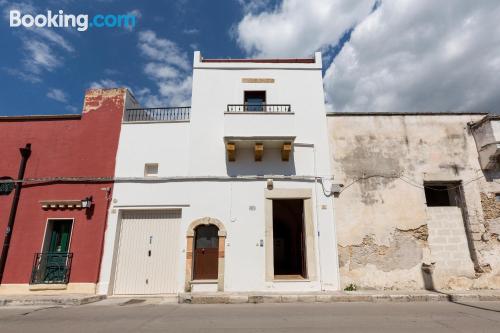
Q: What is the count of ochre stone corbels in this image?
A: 3